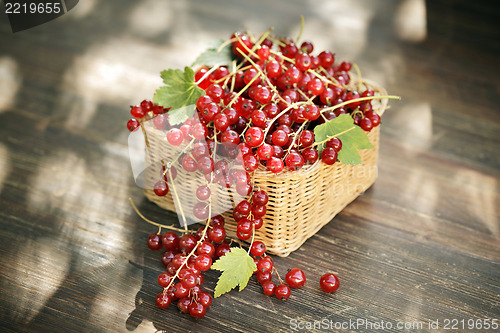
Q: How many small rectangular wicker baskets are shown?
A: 1